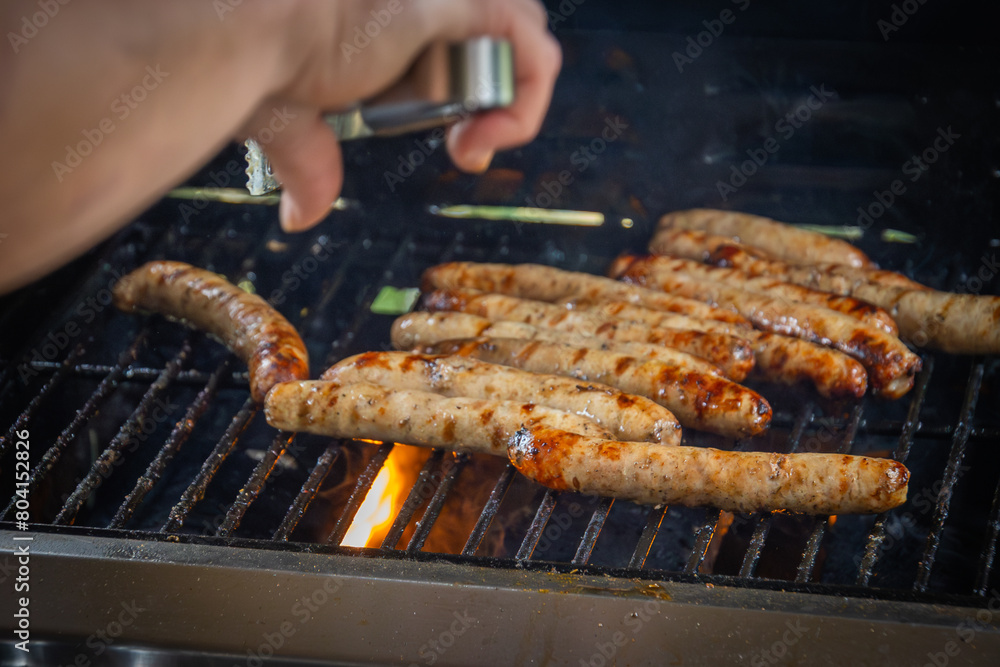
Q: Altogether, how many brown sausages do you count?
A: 14